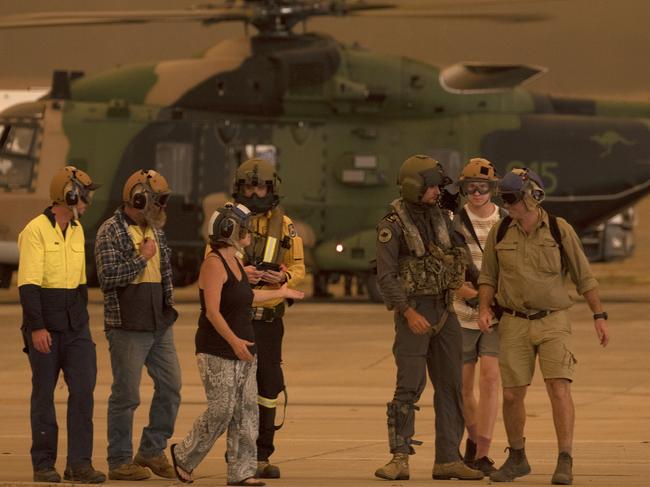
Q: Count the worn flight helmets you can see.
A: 7